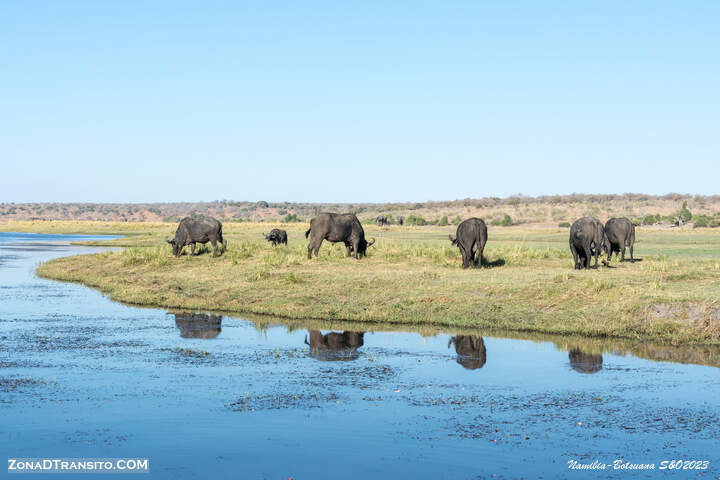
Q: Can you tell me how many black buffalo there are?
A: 6